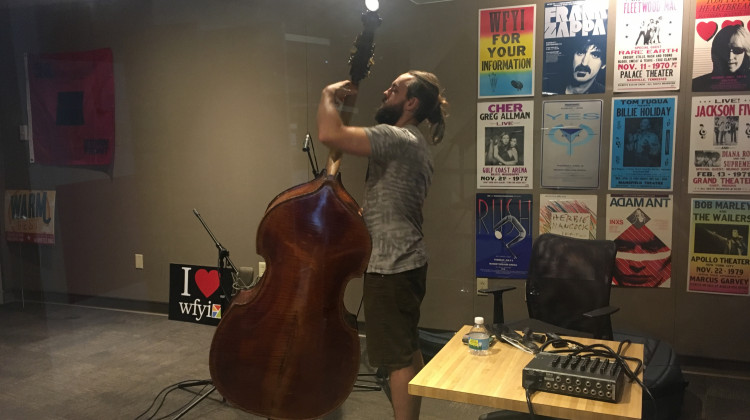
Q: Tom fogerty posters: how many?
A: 0